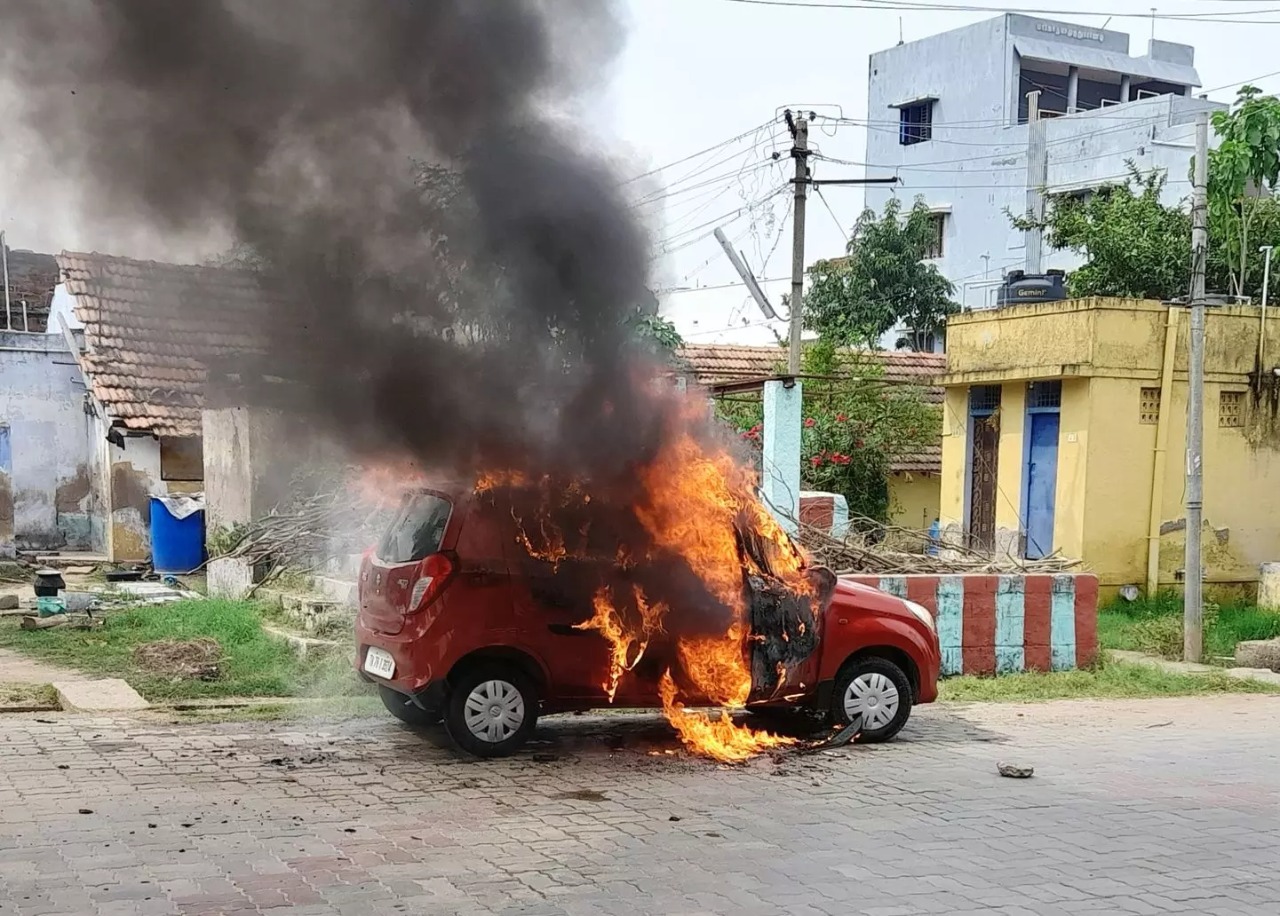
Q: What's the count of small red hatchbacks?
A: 1